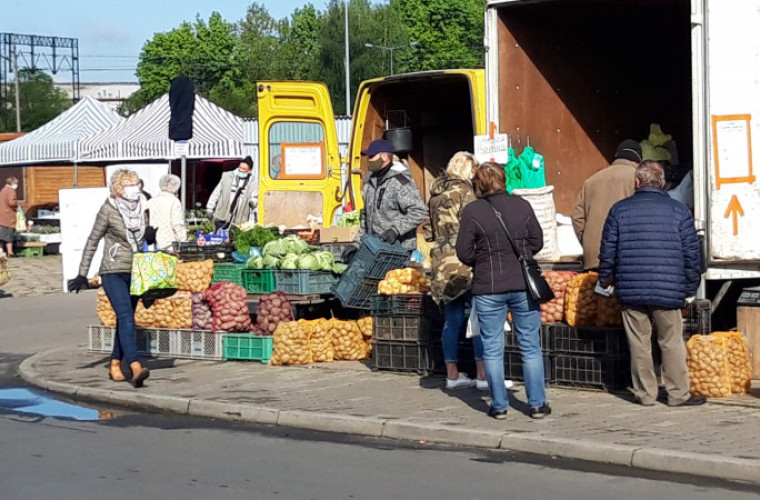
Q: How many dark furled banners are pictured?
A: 1